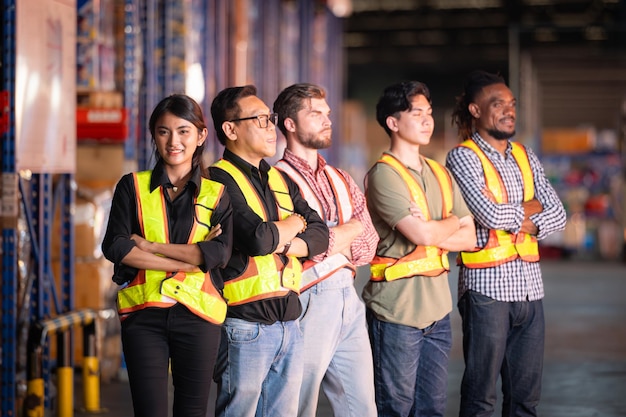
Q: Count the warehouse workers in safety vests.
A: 5